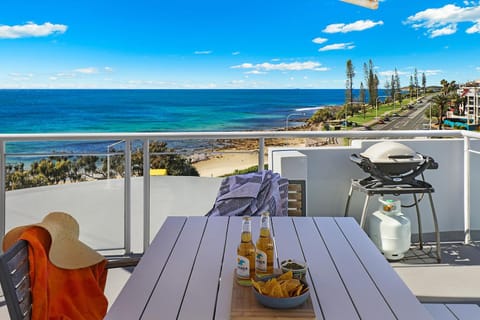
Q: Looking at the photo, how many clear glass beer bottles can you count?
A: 2